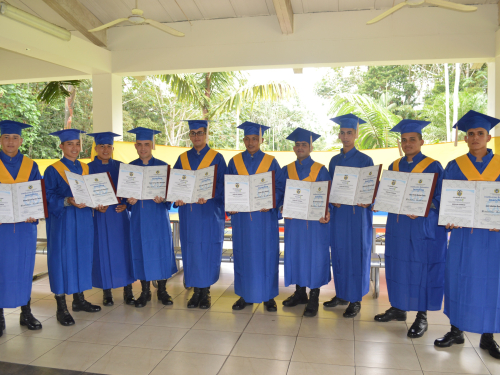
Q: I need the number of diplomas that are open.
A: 9